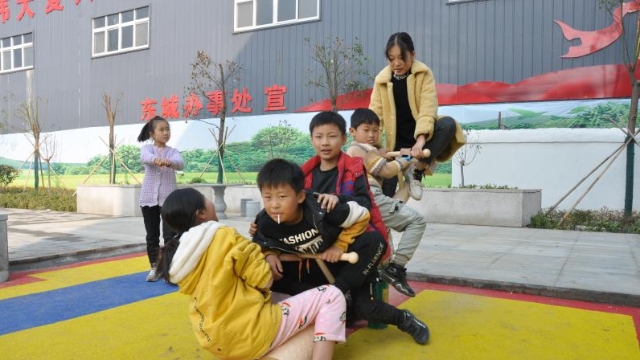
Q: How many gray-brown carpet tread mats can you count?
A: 0